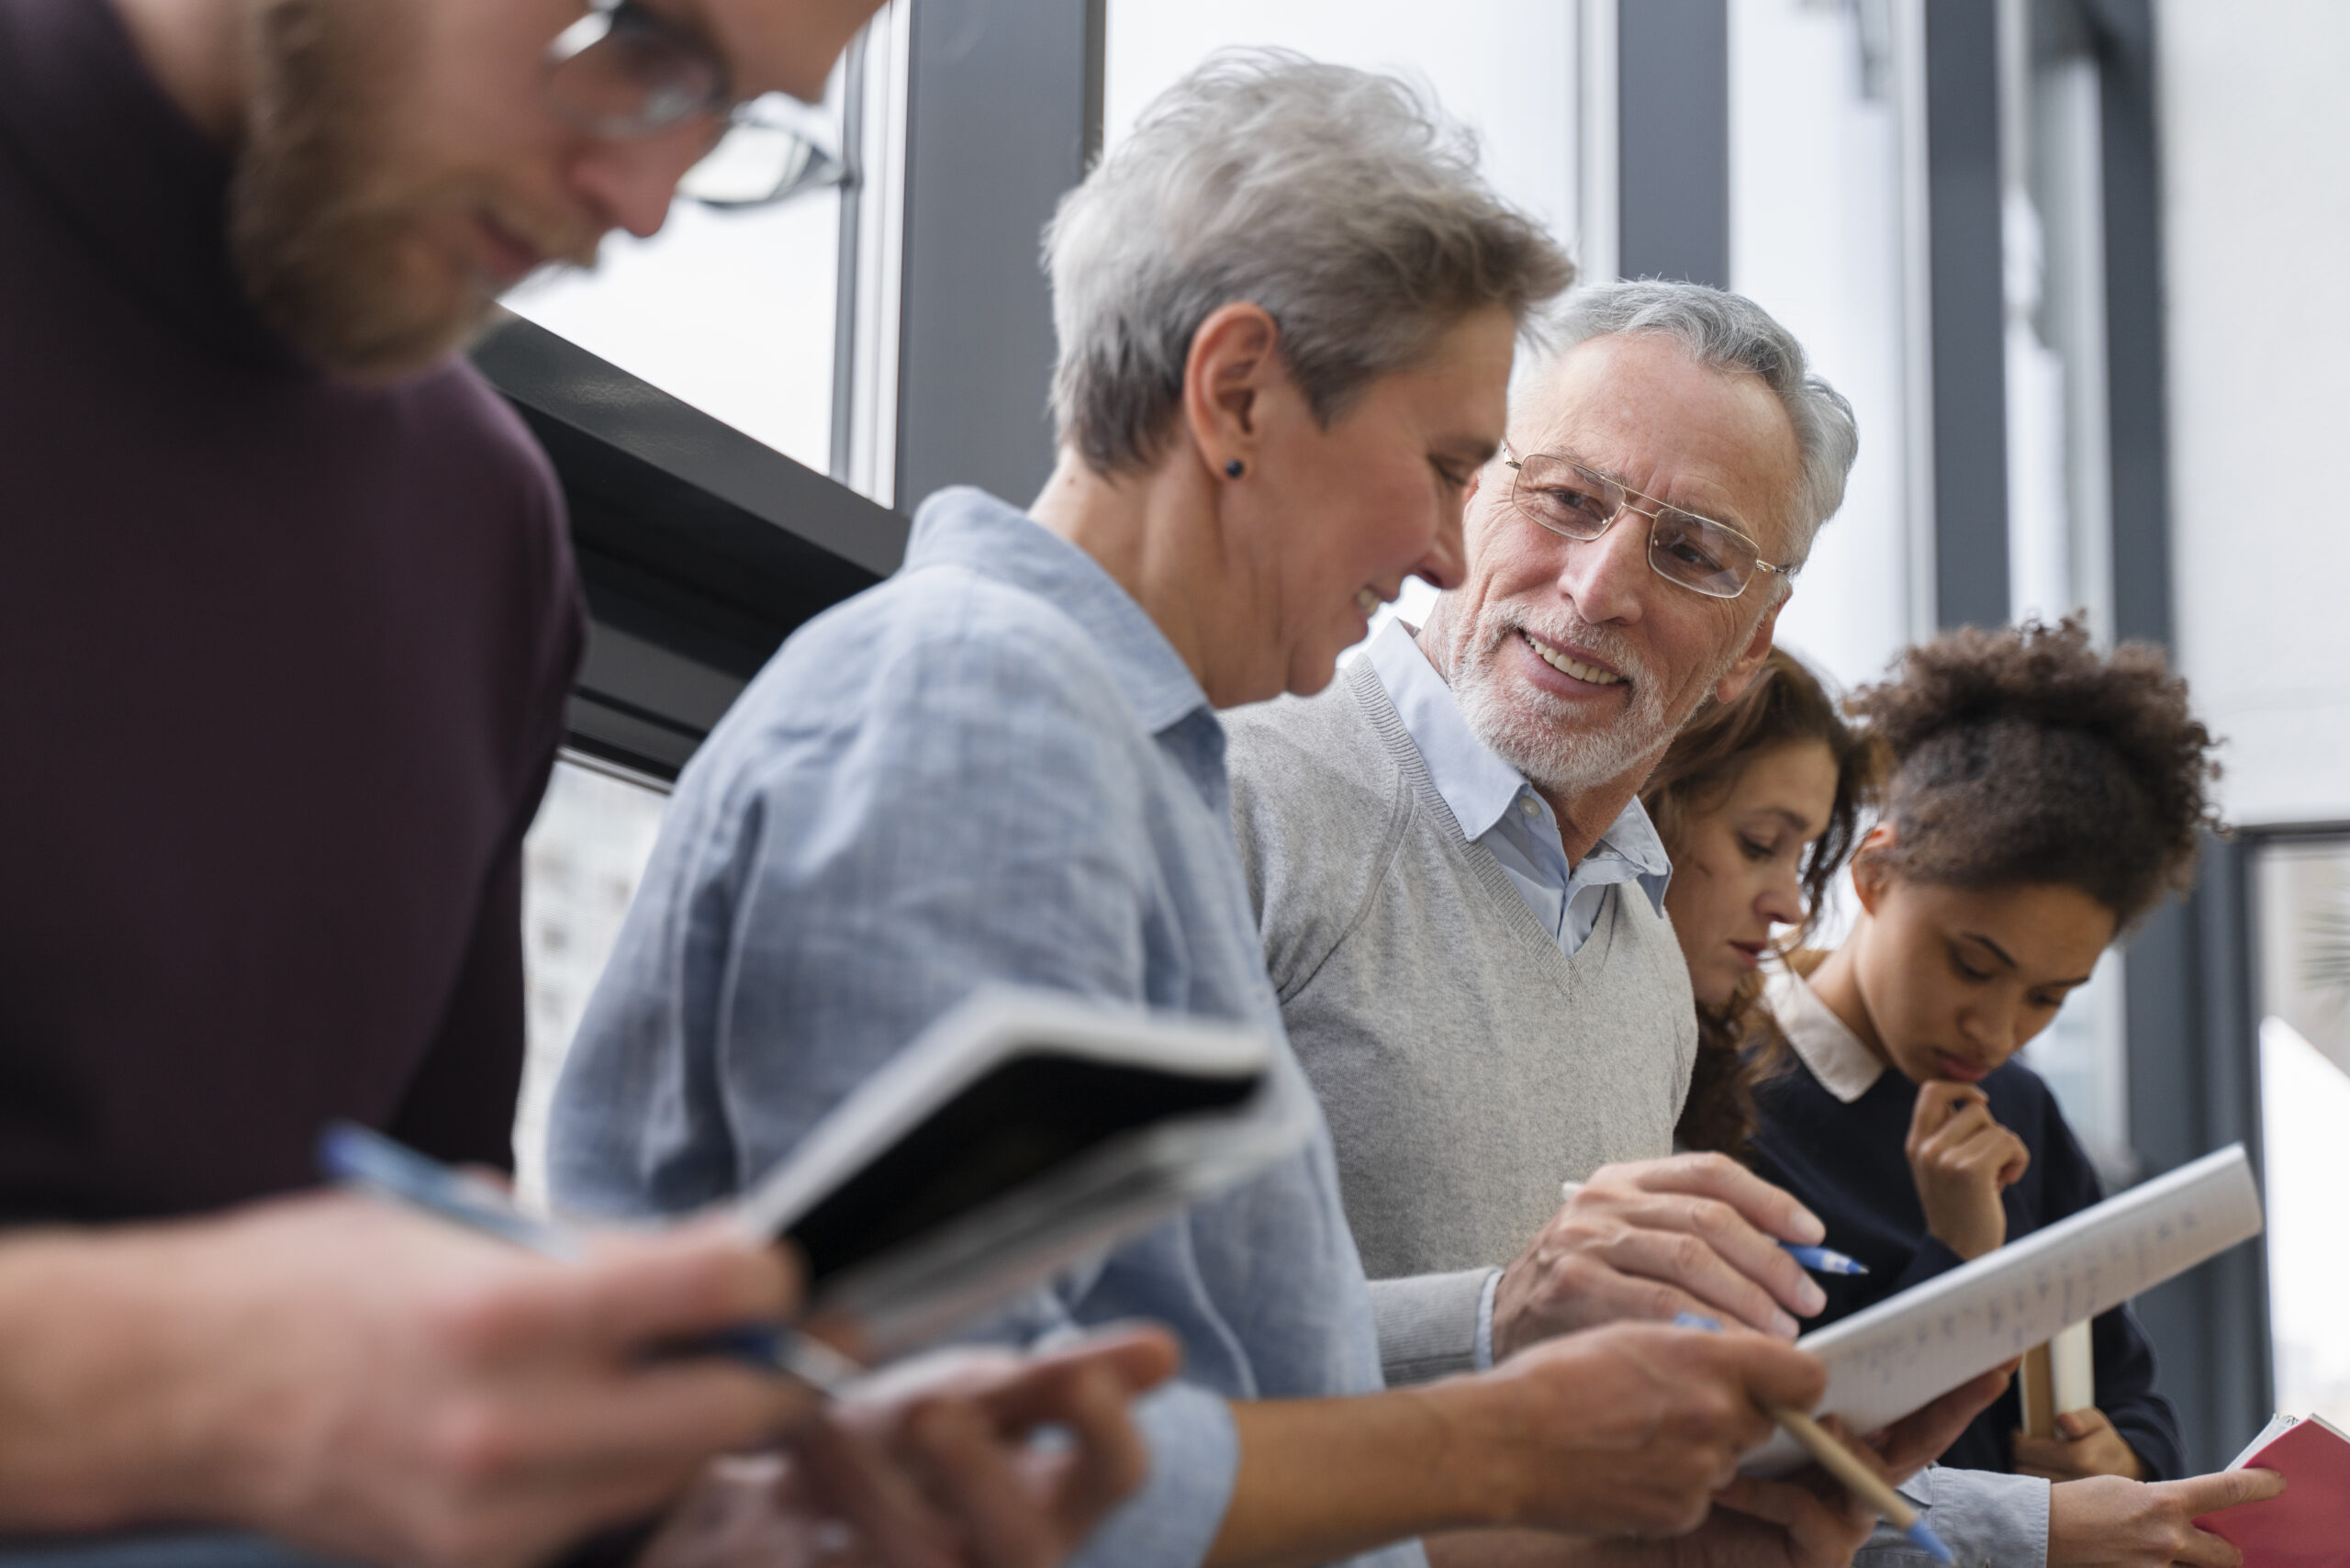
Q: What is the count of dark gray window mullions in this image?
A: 4